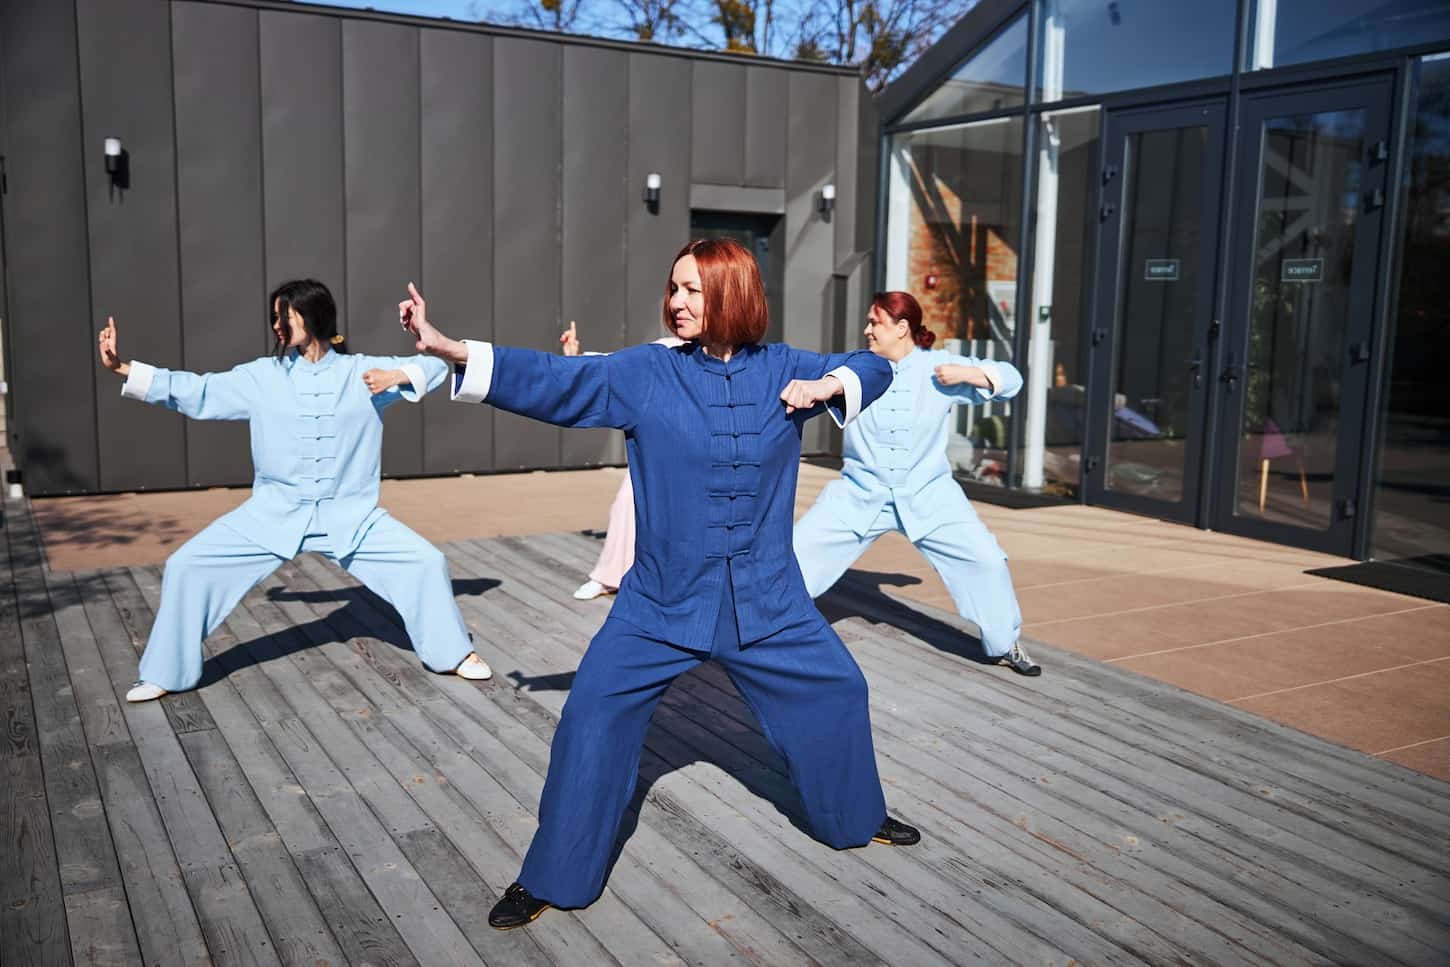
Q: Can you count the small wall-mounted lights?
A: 3